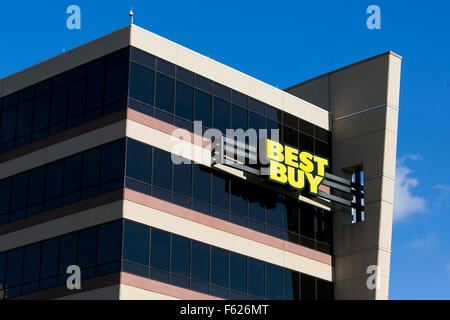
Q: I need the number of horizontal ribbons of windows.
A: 3